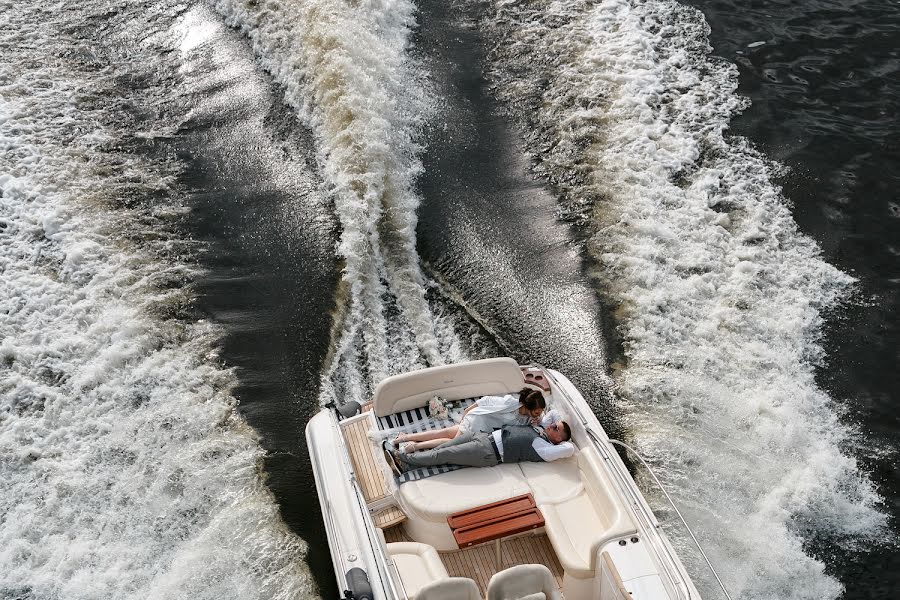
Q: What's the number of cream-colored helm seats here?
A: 2